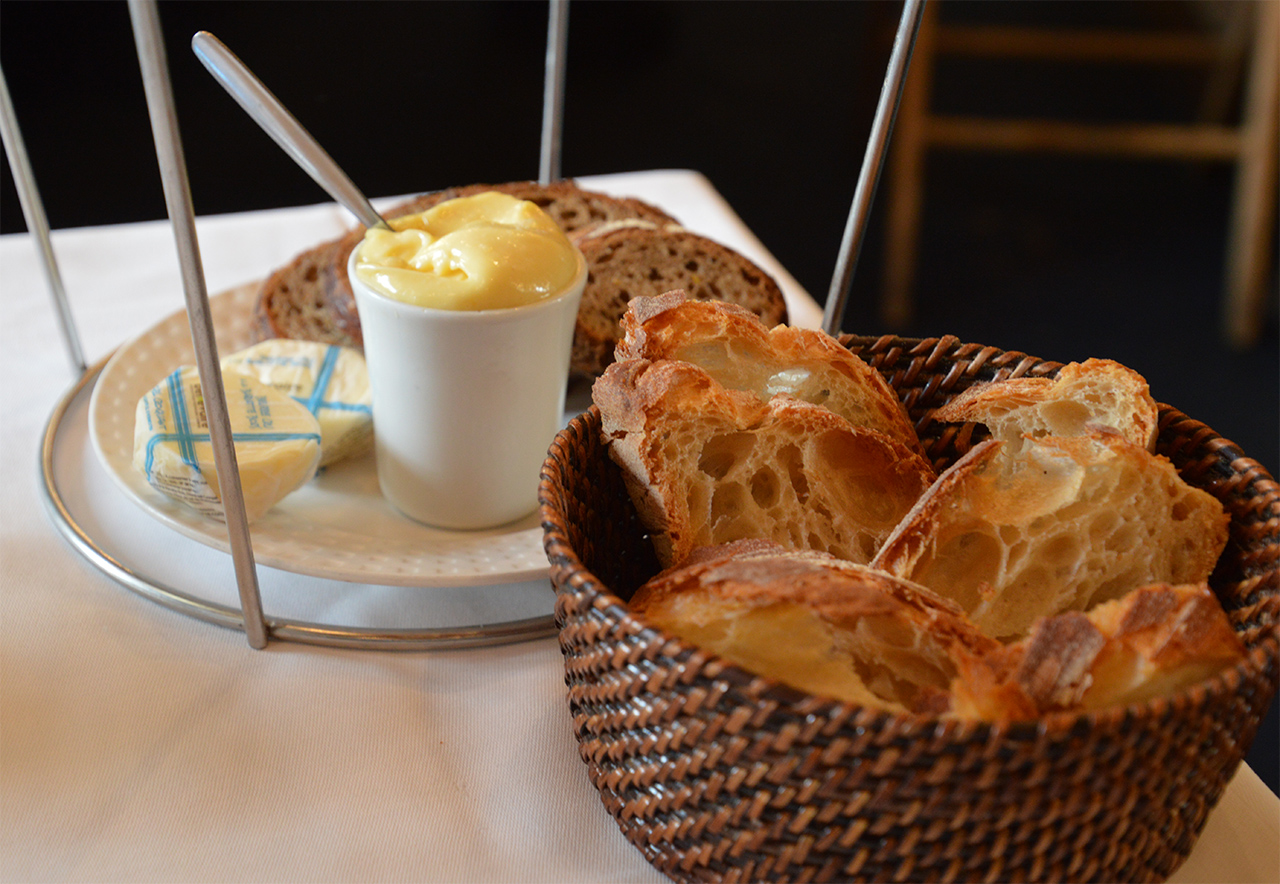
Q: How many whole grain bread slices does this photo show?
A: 3